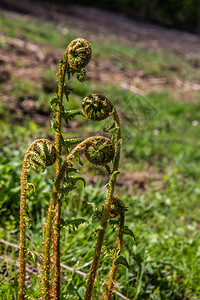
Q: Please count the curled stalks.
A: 5